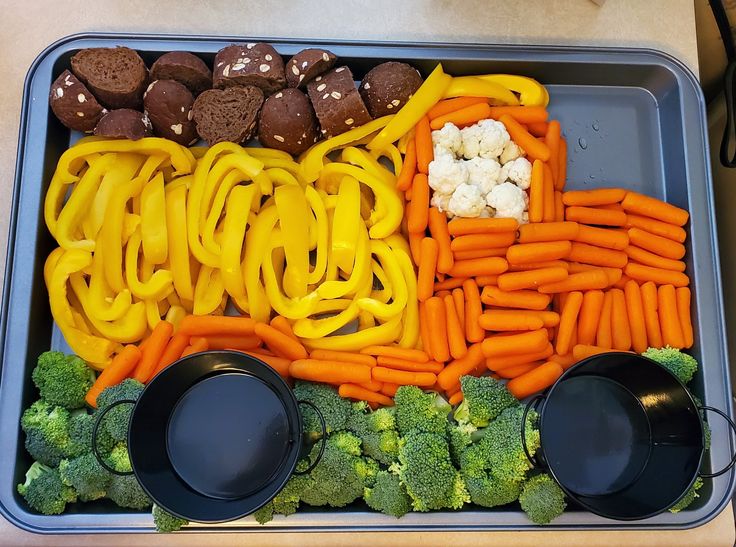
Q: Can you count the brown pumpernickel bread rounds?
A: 11